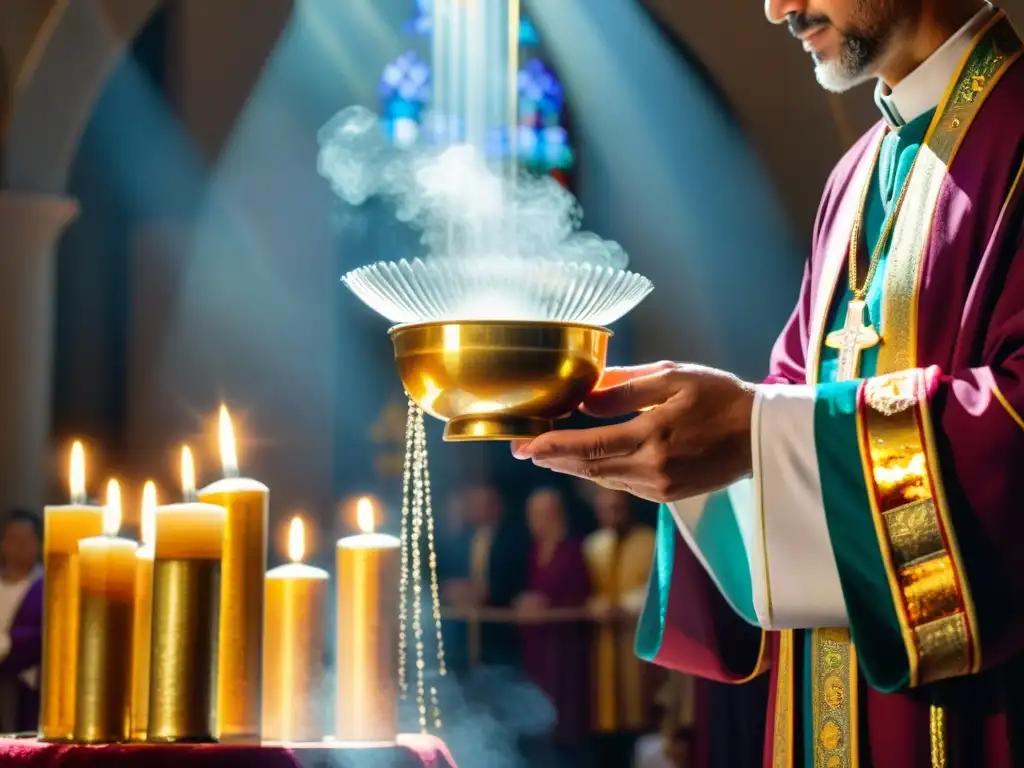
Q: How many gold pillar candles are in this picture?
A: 7